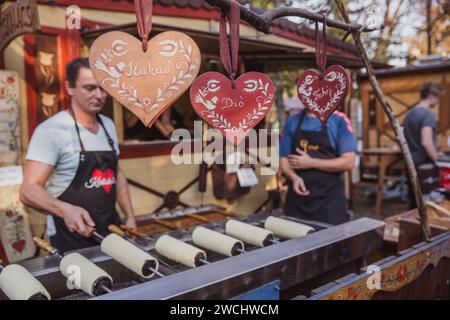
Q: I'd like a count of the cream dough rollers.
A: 7